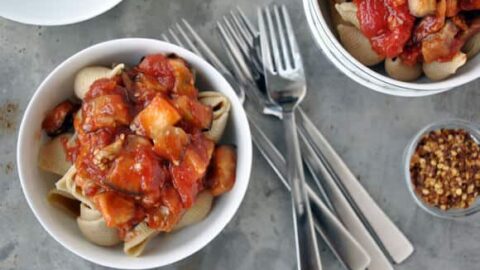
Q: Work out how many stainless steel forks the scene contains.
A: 4